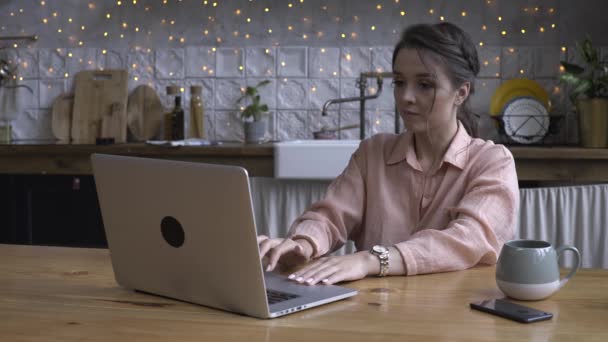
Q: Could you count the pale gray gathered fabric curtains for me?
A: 2